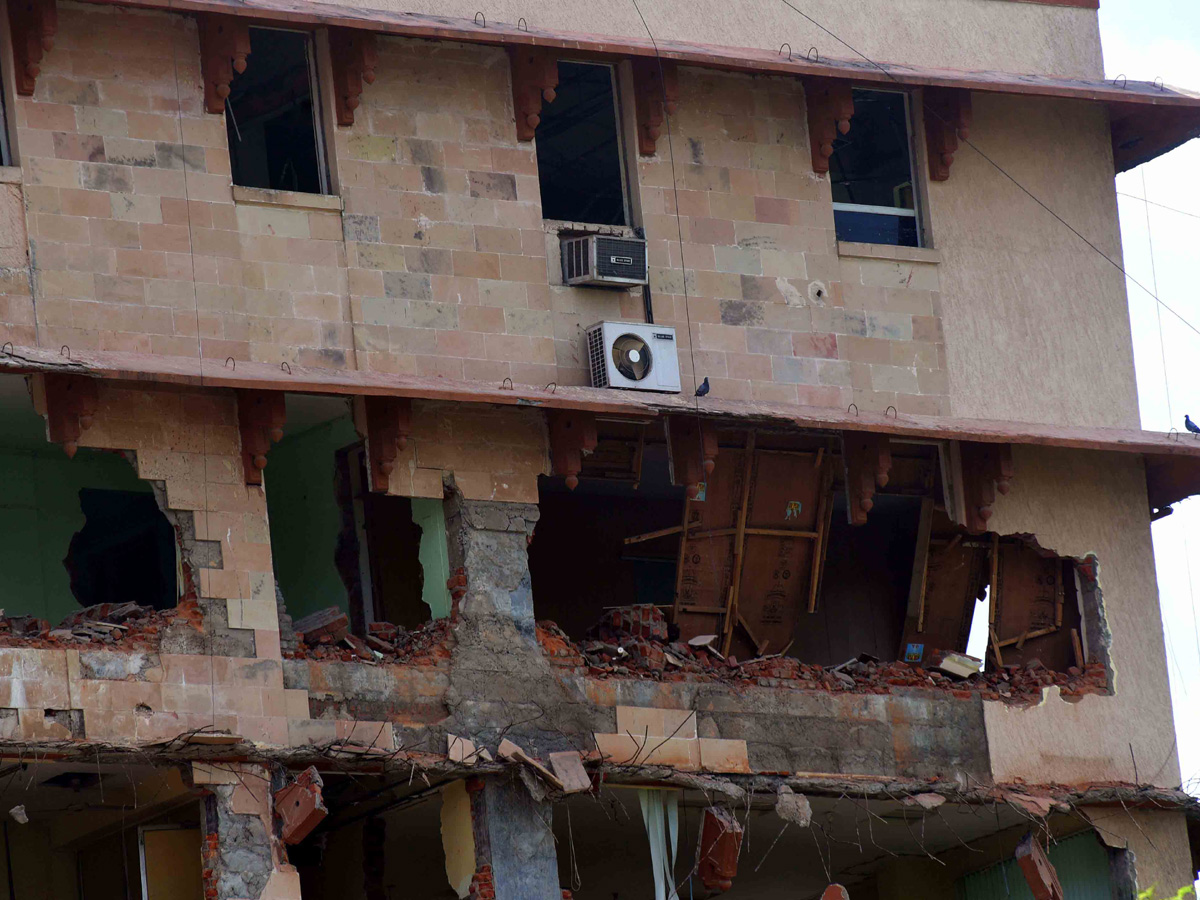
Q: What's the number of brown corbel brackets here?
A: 14